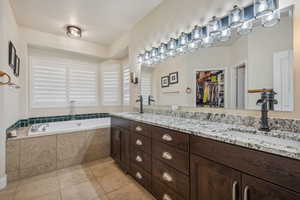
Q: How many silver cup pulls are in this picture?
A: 8